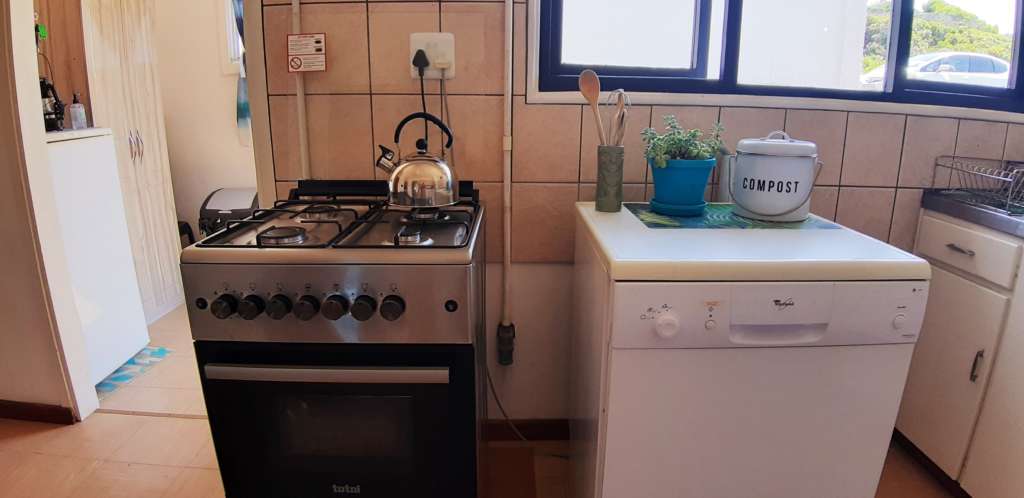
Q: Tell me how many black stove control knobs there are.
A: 7